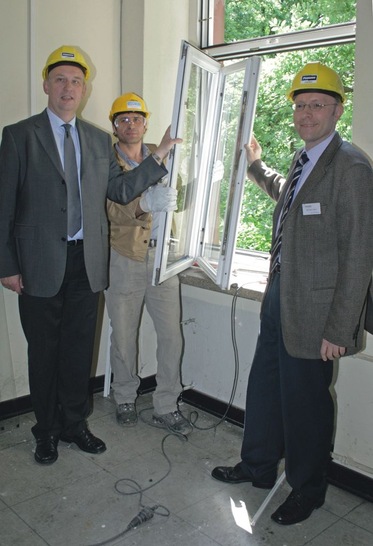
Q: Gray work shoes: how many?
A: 2